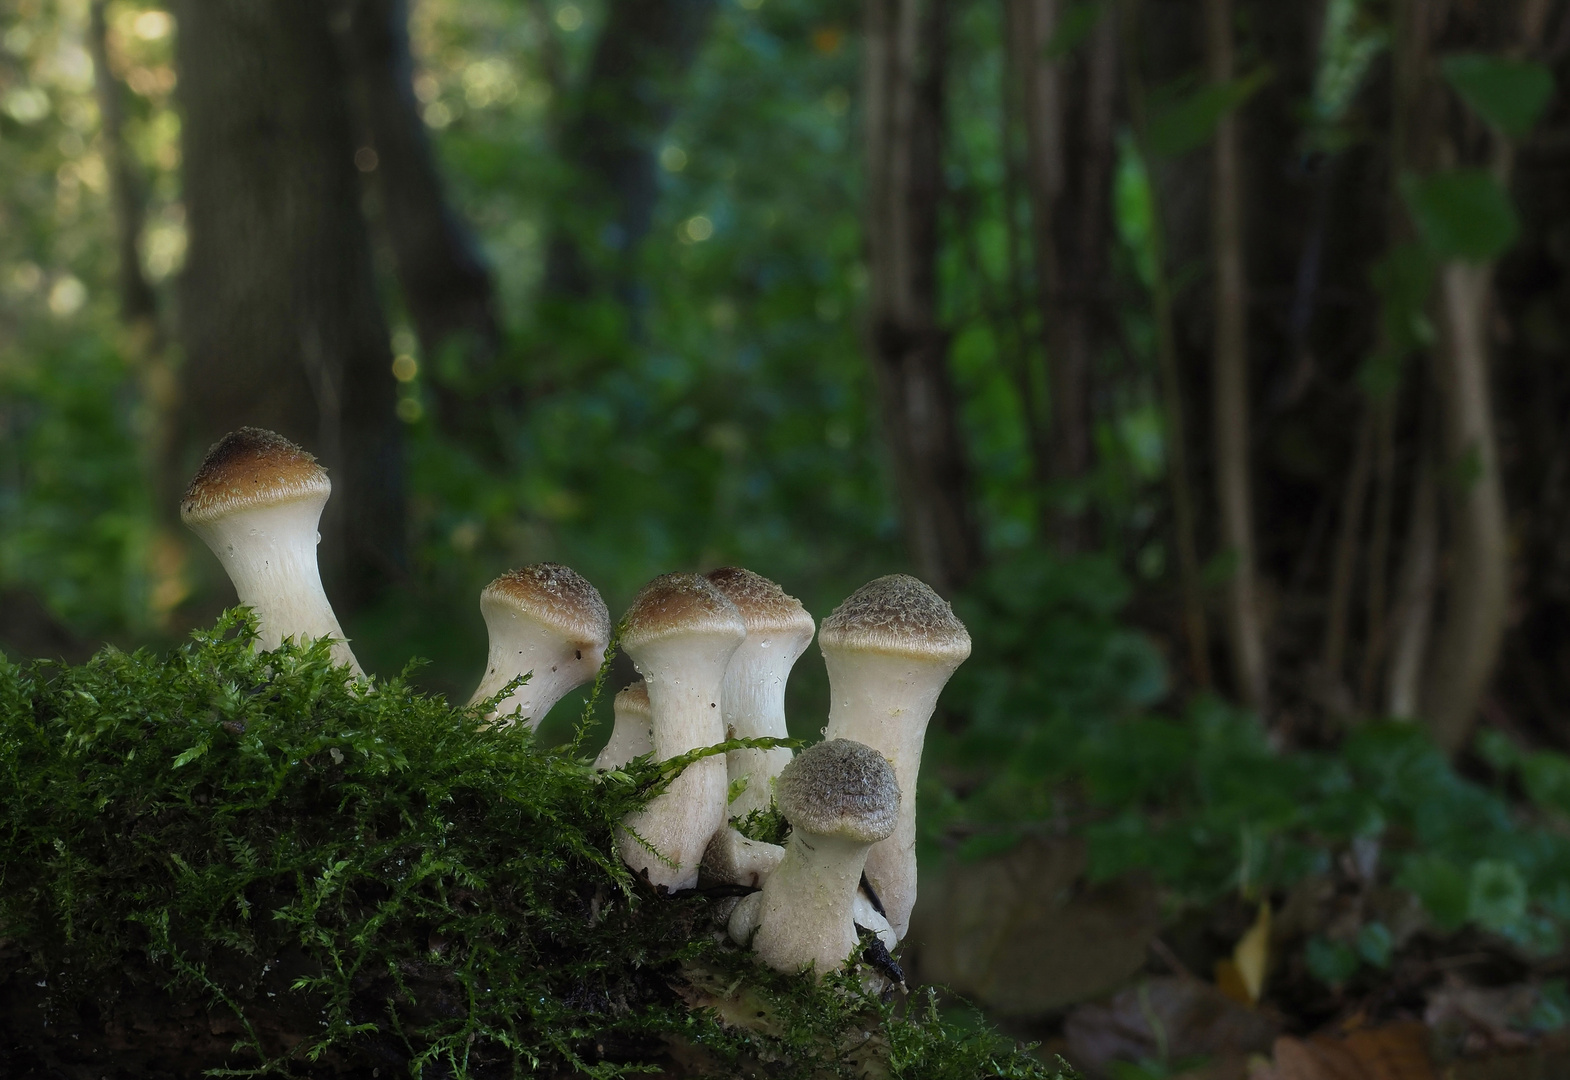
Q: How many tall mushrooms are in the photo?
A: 5